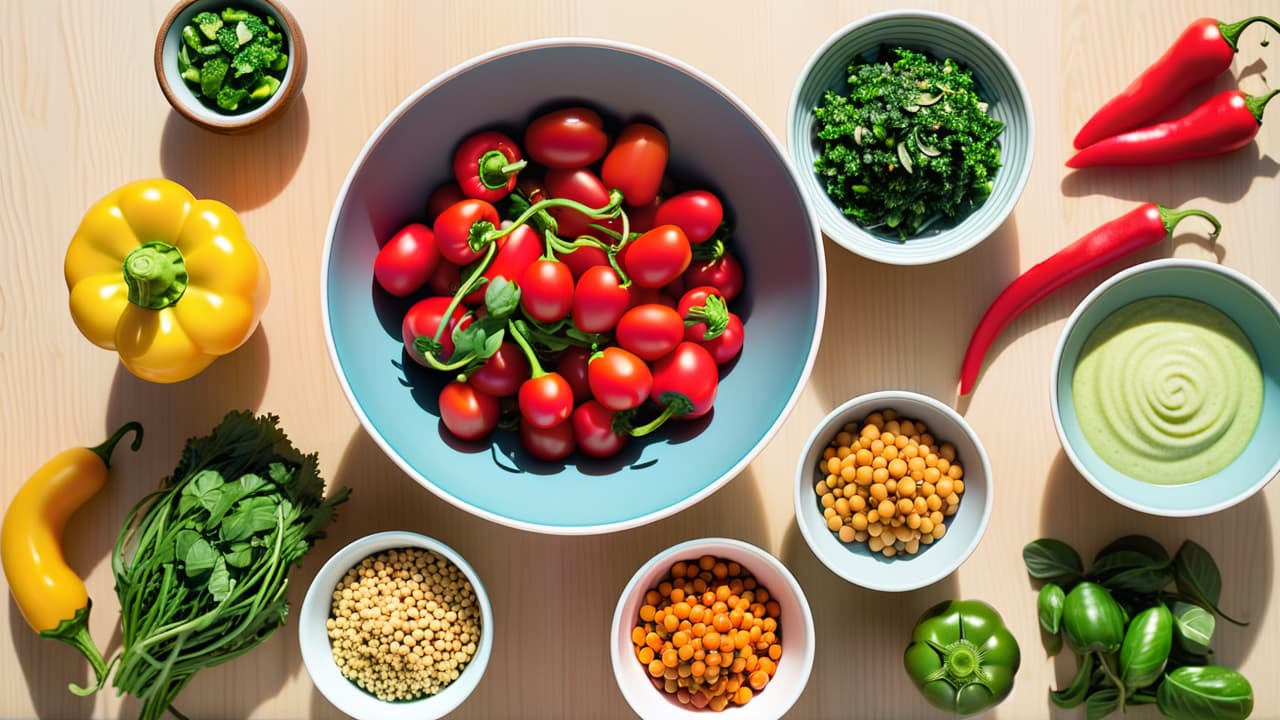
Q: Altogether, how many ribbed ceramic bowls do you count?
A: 1